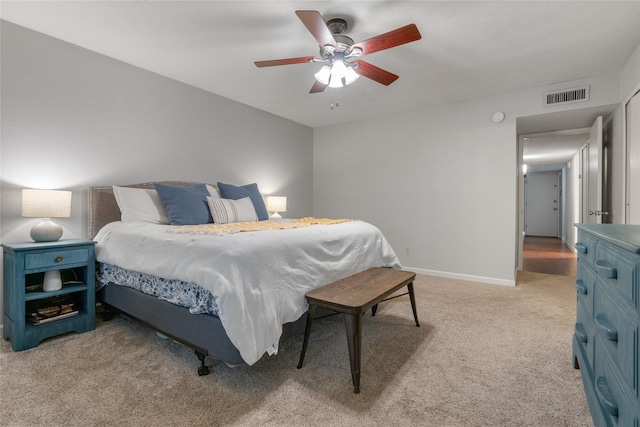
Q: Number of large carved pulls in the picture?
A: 6